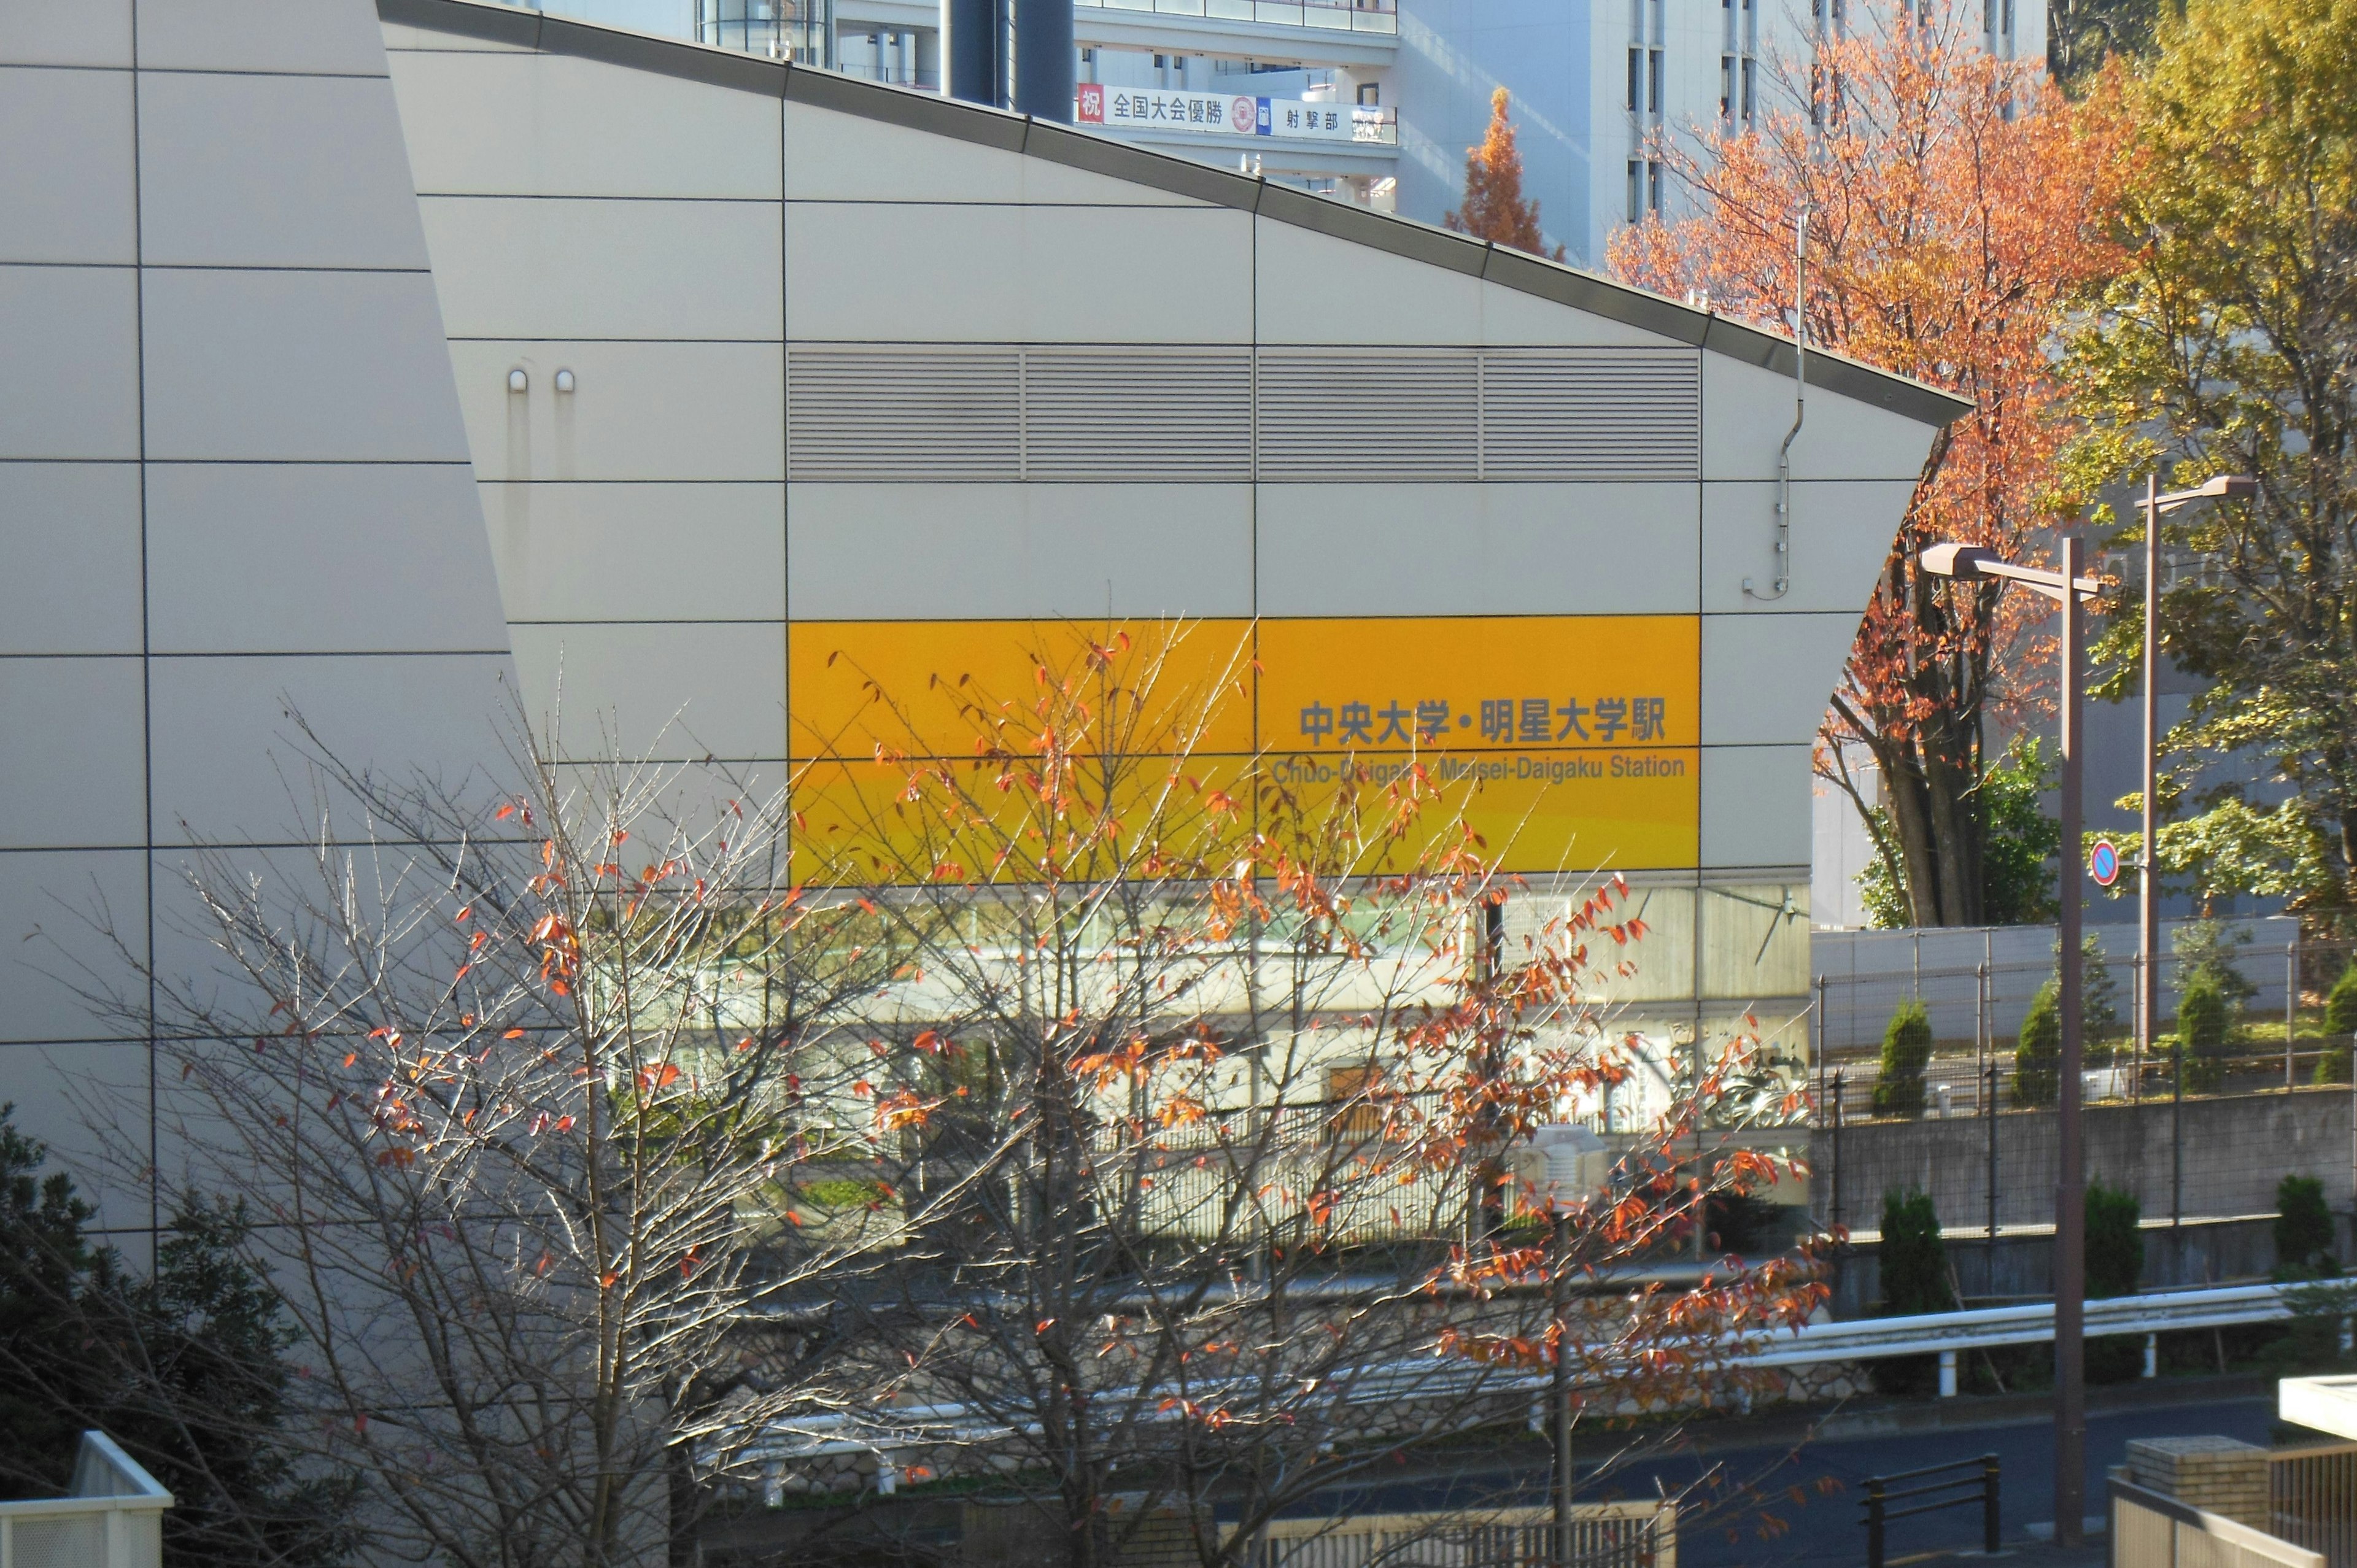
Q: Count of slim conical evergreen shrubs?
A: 7